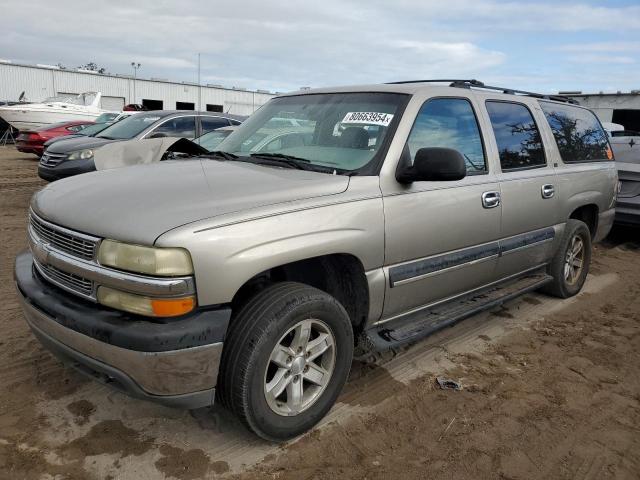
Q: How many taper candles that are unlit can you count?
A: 0